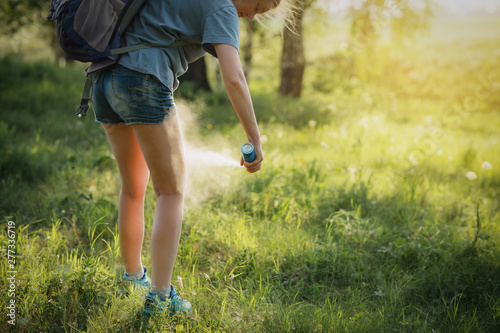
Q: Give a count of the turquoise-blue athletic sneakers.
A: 2